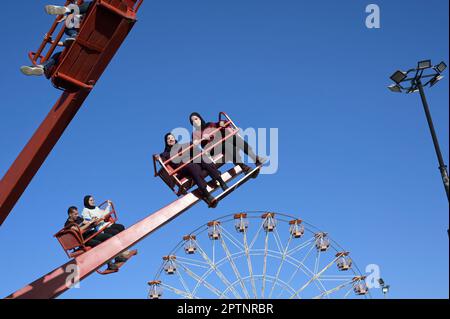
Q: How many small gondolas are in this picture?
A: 10